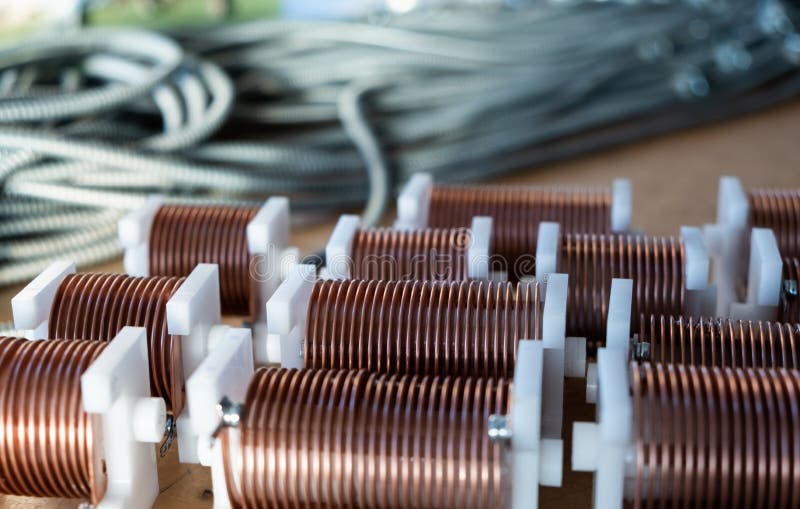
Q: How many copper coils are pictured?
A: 12